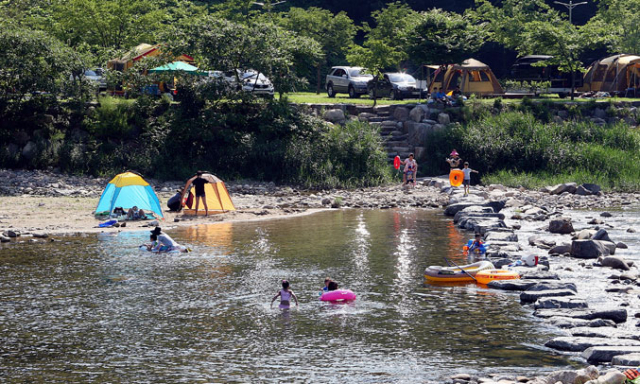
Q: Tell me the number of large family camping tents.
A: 3